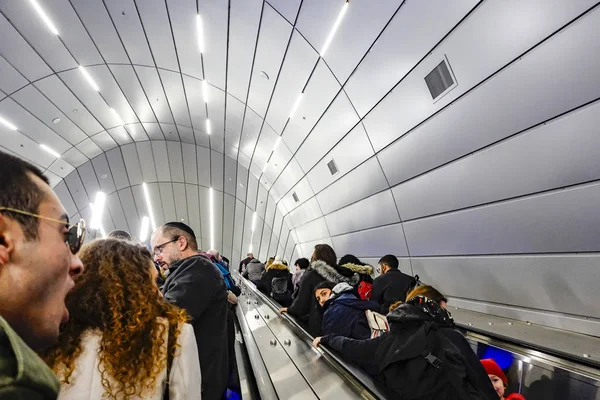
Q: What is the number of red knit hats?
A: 1